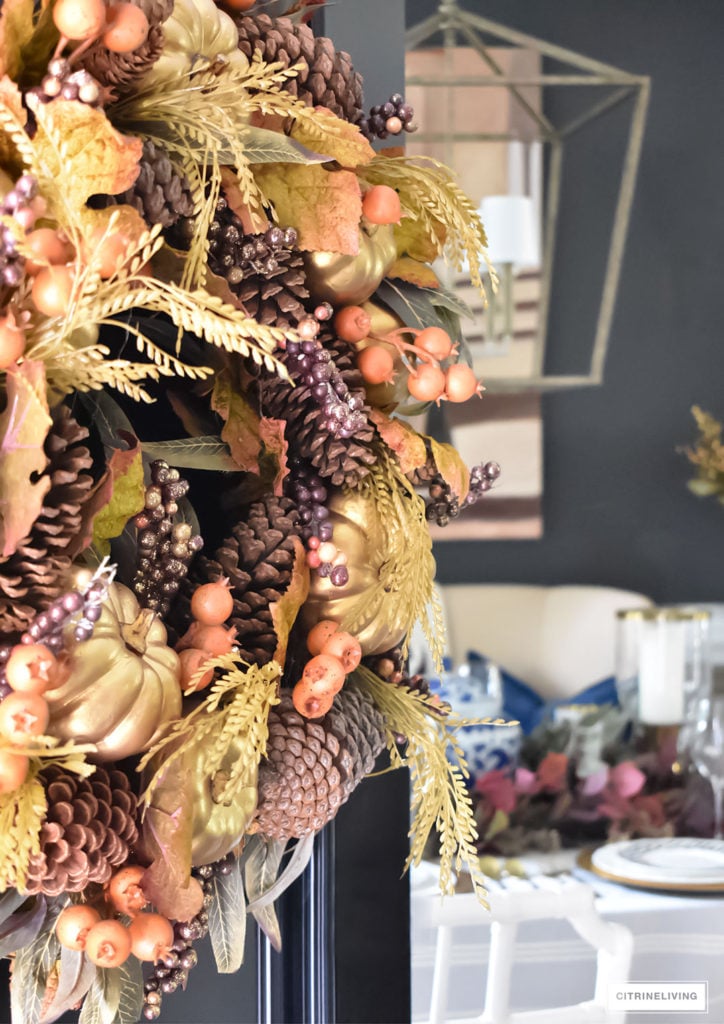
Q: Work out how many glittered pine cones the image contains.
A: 0